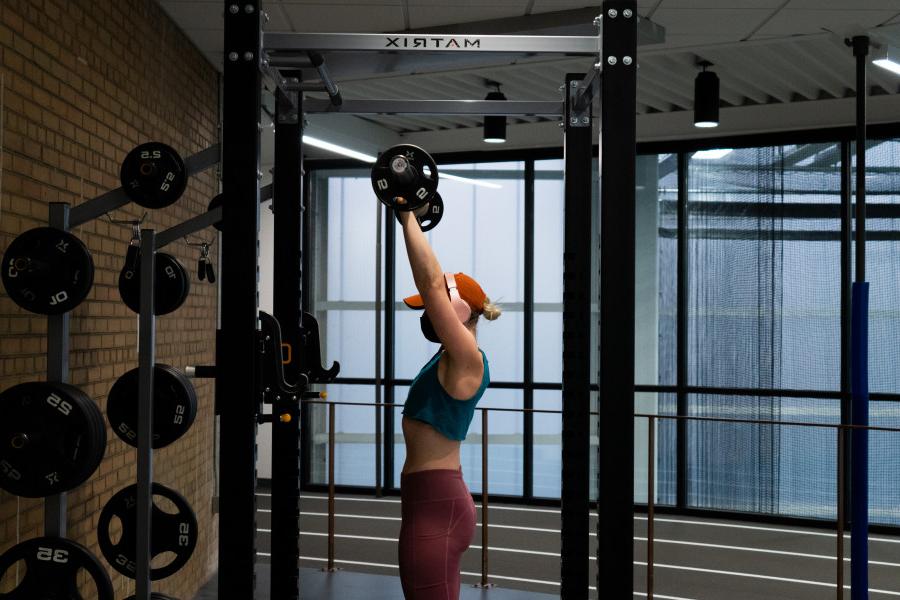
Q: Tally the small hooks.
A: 2